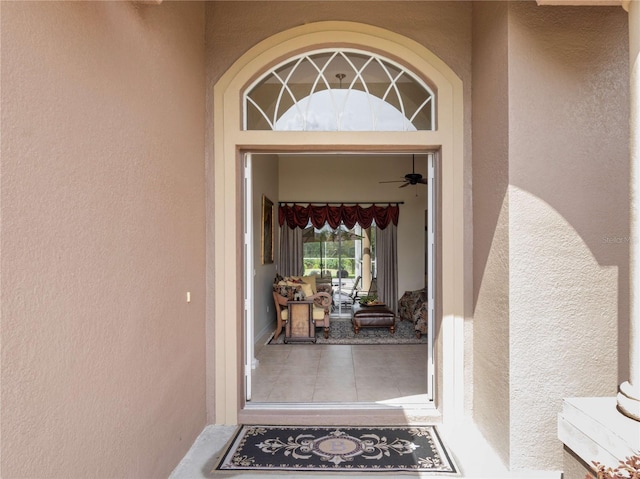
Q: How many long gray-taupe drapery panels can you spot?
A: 2